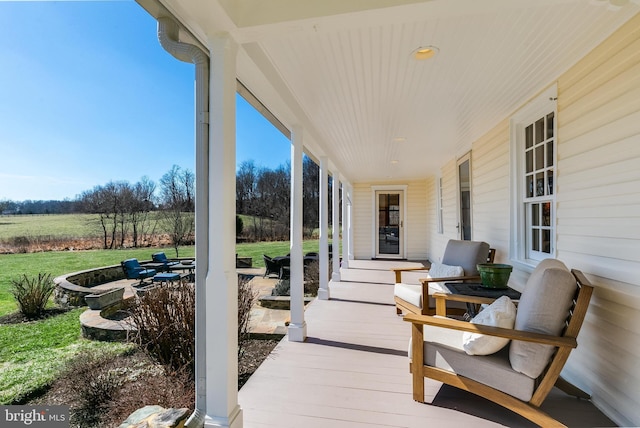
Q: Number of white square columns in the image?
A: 6